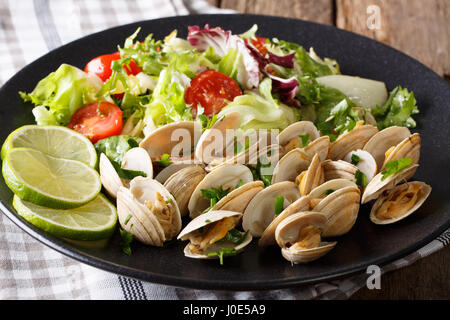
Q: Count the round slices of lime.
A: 3